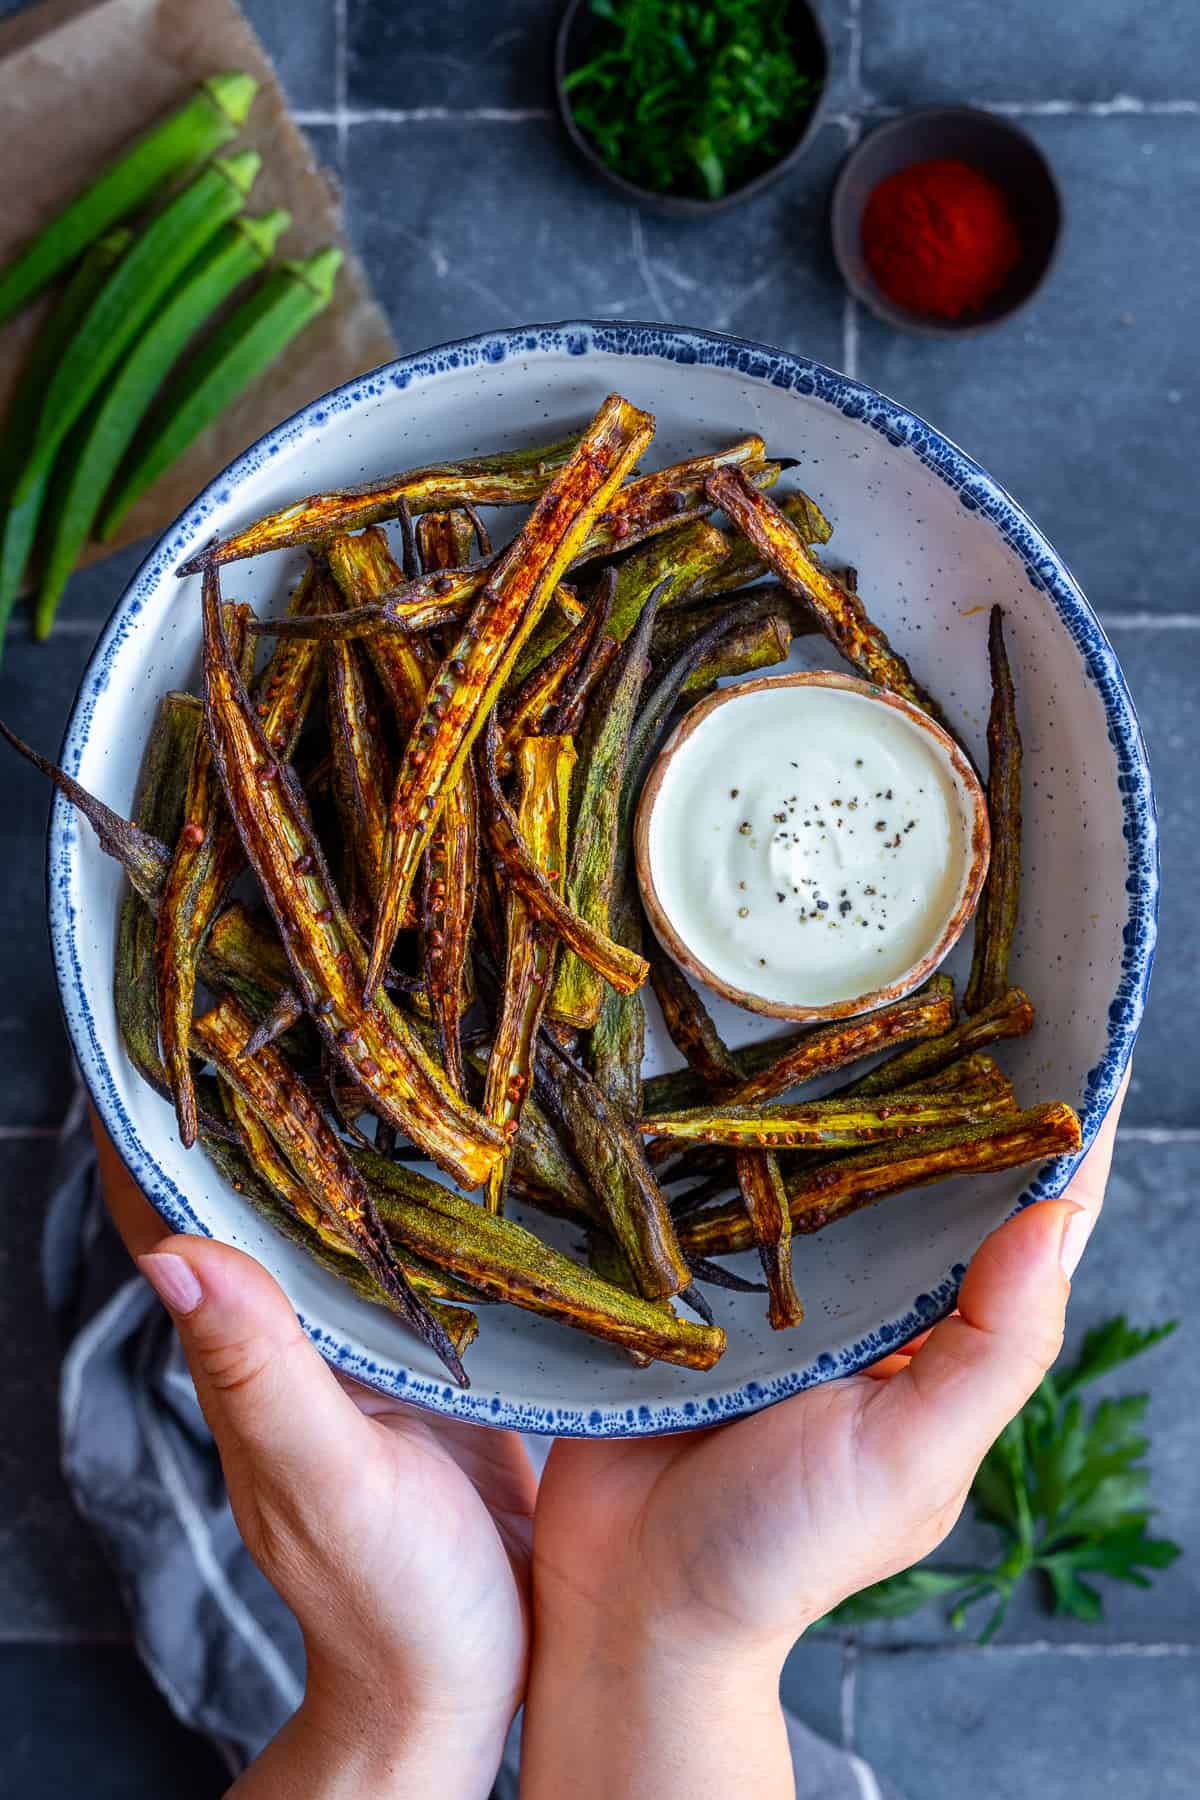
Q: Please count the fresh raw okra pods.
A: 5